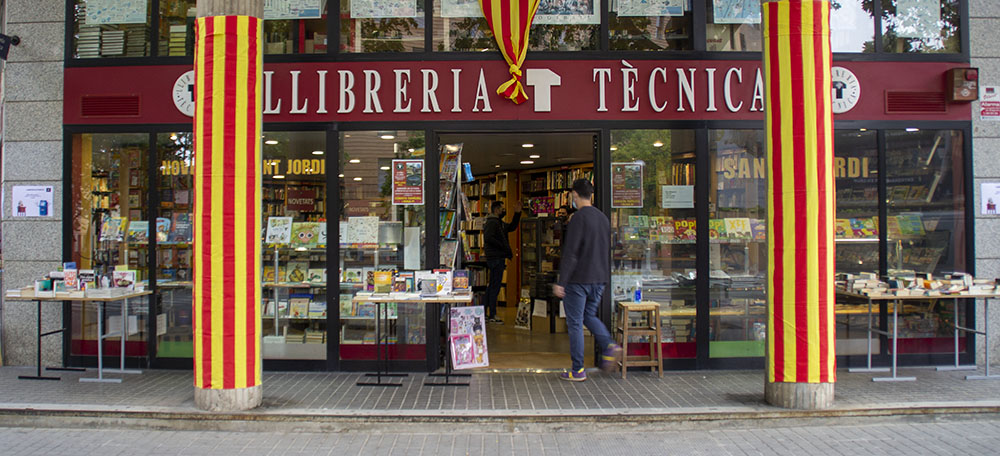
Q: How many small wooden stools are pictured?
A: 1